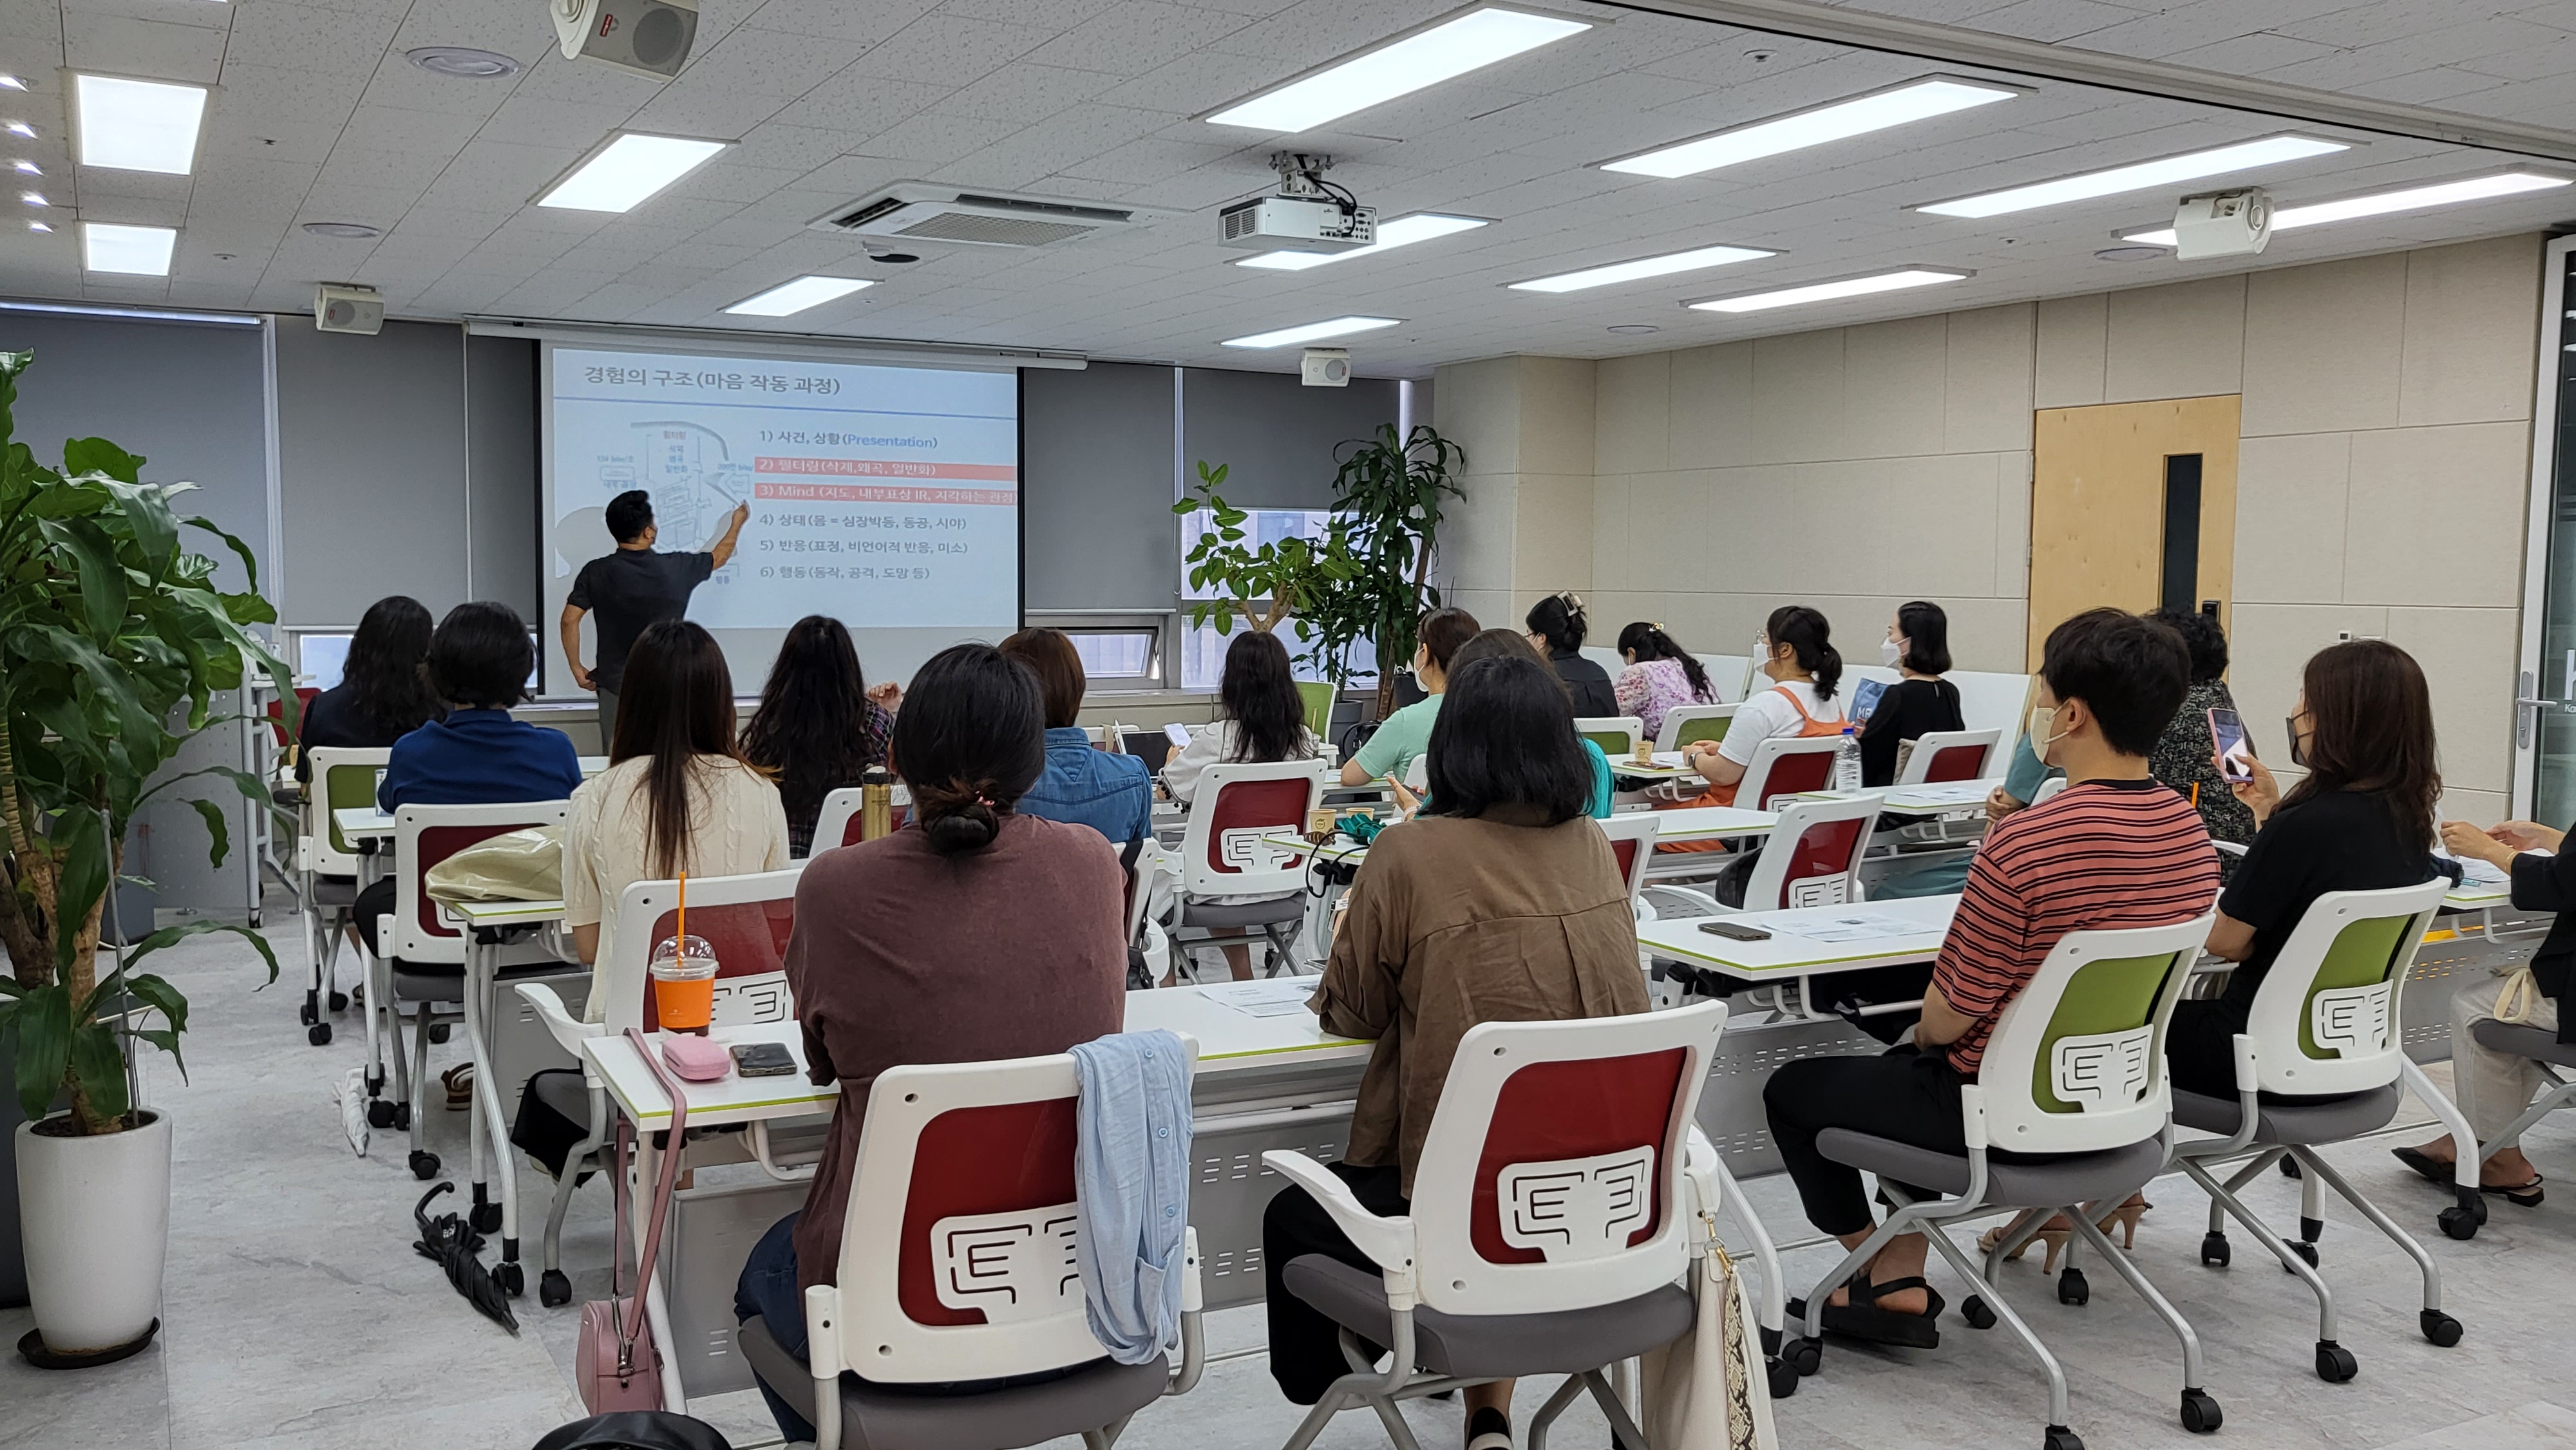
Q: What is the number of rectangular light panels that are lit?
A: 12